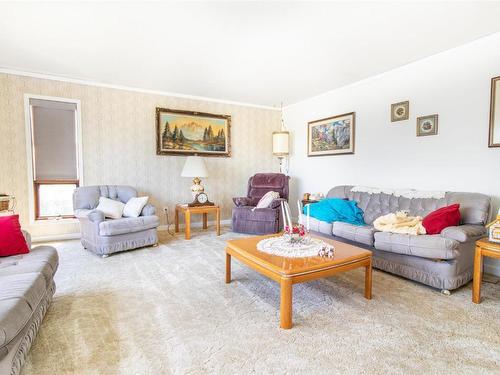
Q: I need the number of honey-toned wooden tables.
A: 3